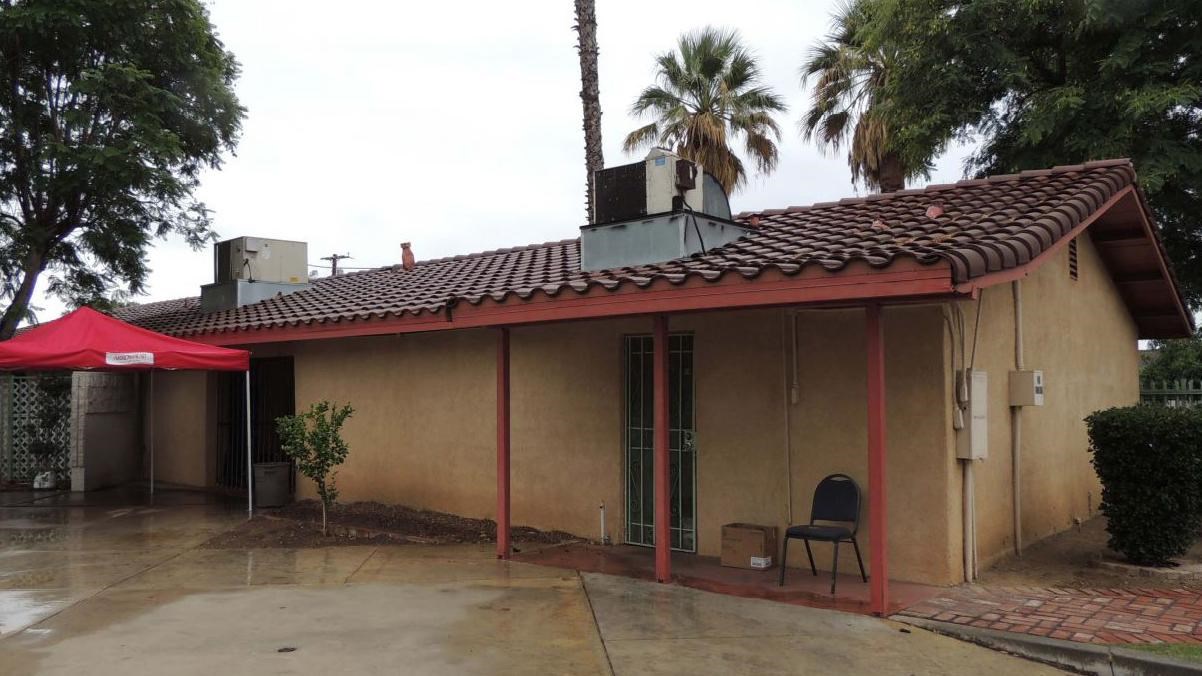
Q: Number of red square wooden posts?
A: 3